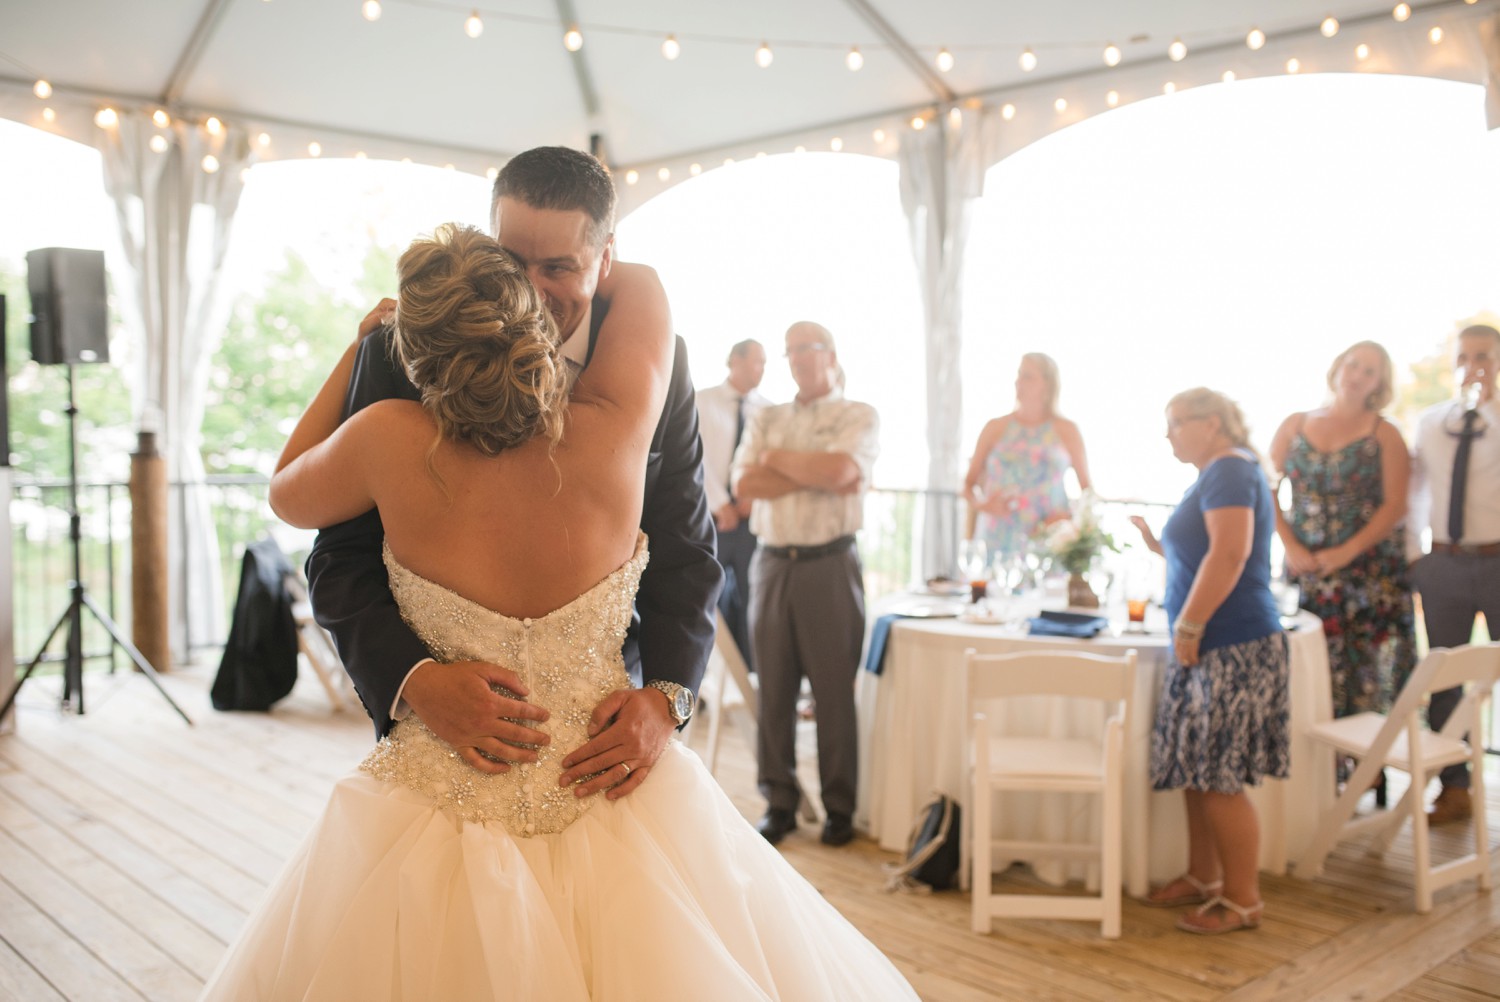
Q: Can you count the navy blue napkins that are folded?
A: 2